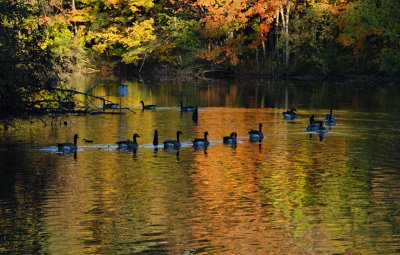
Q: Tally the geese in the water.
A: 13